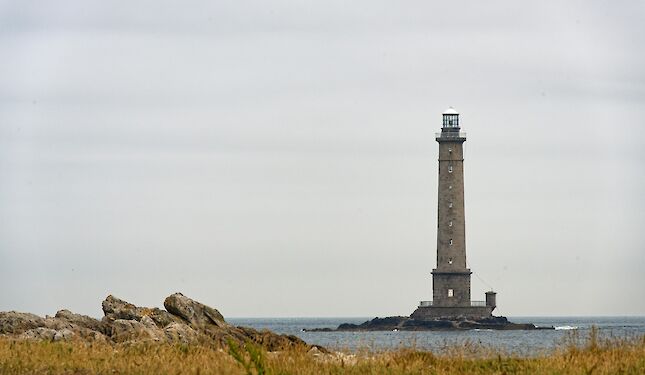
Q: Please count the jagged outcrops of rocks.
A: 2